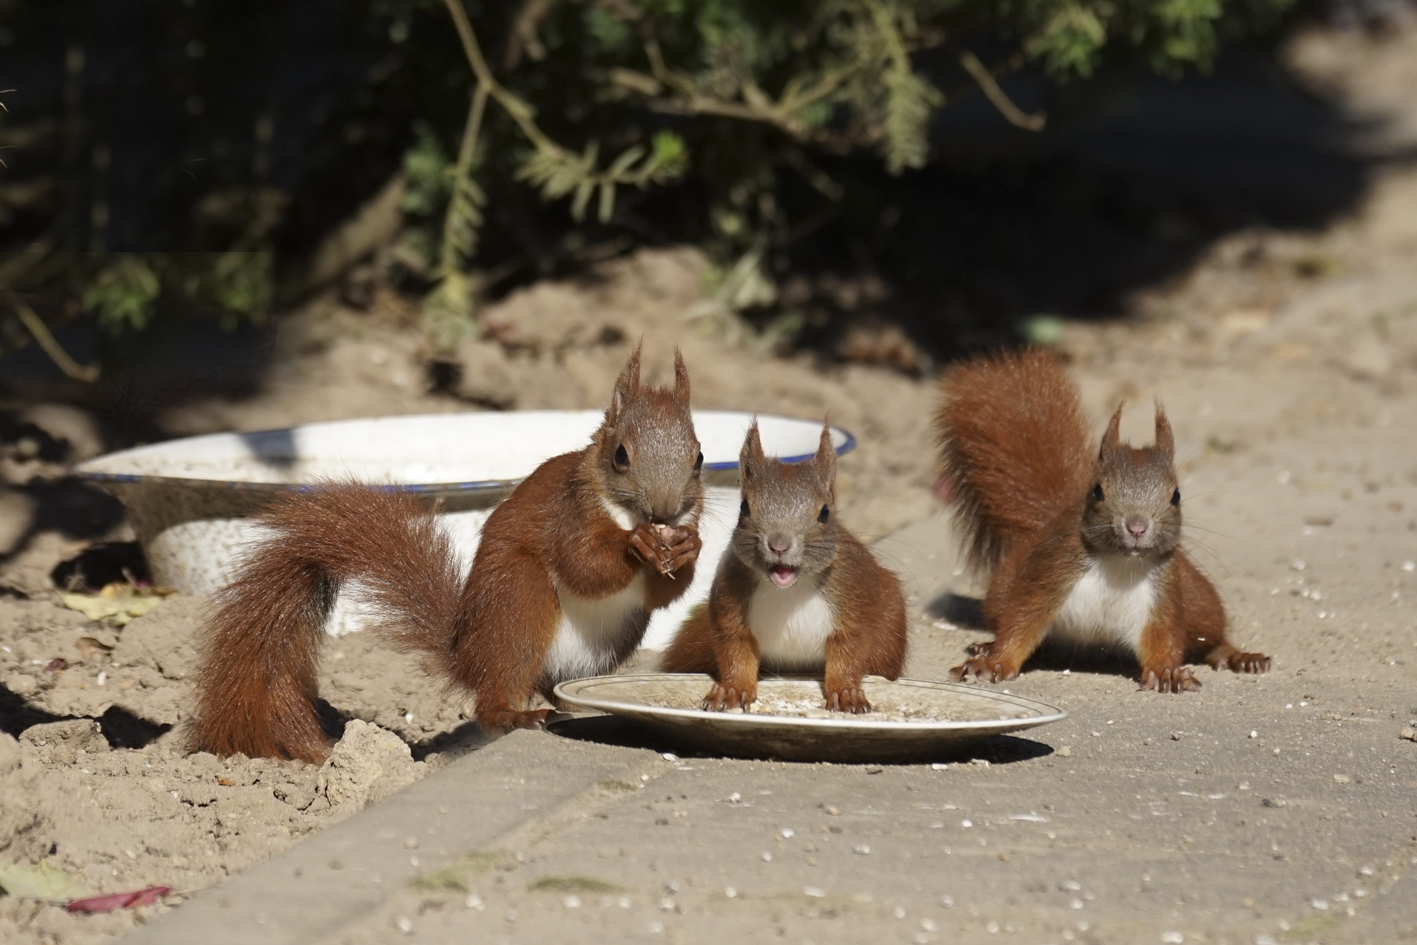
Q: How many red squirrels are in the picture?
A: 3